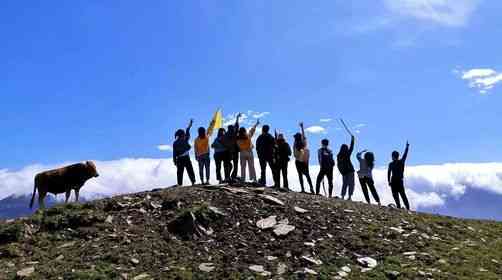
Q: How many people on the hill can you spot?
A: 12